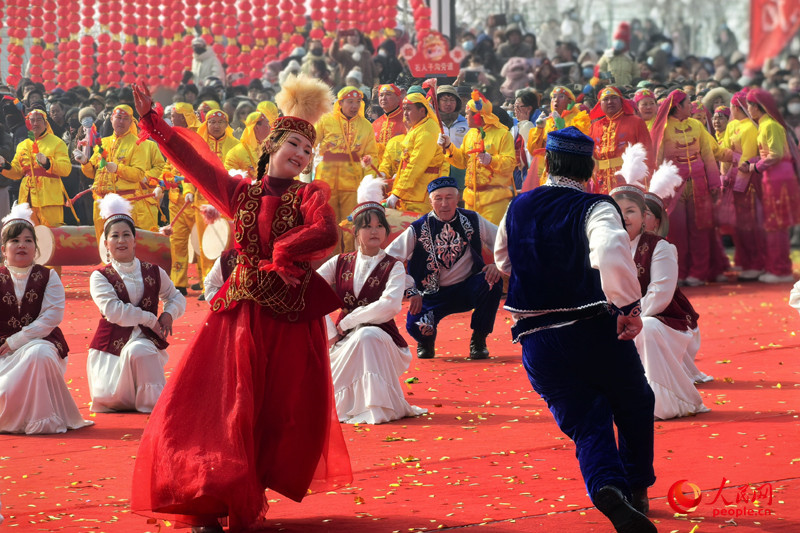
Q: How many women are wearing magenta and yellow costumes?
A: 6